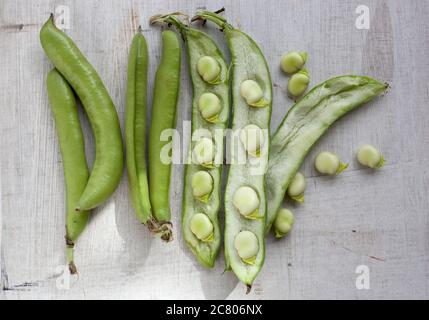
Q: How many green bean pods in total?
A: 7